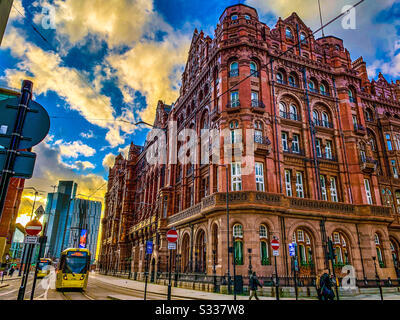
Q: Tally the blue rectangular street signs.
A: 2